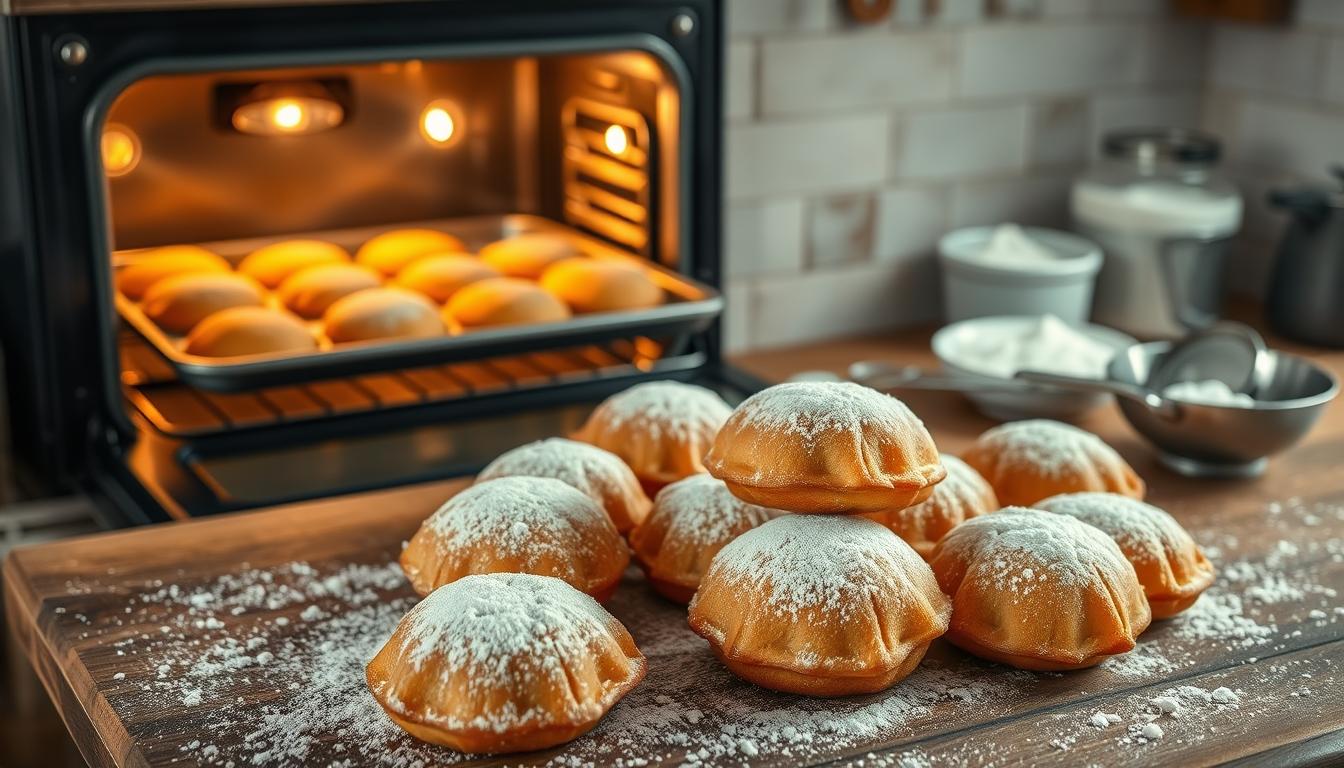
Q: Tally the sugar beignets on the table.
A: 11